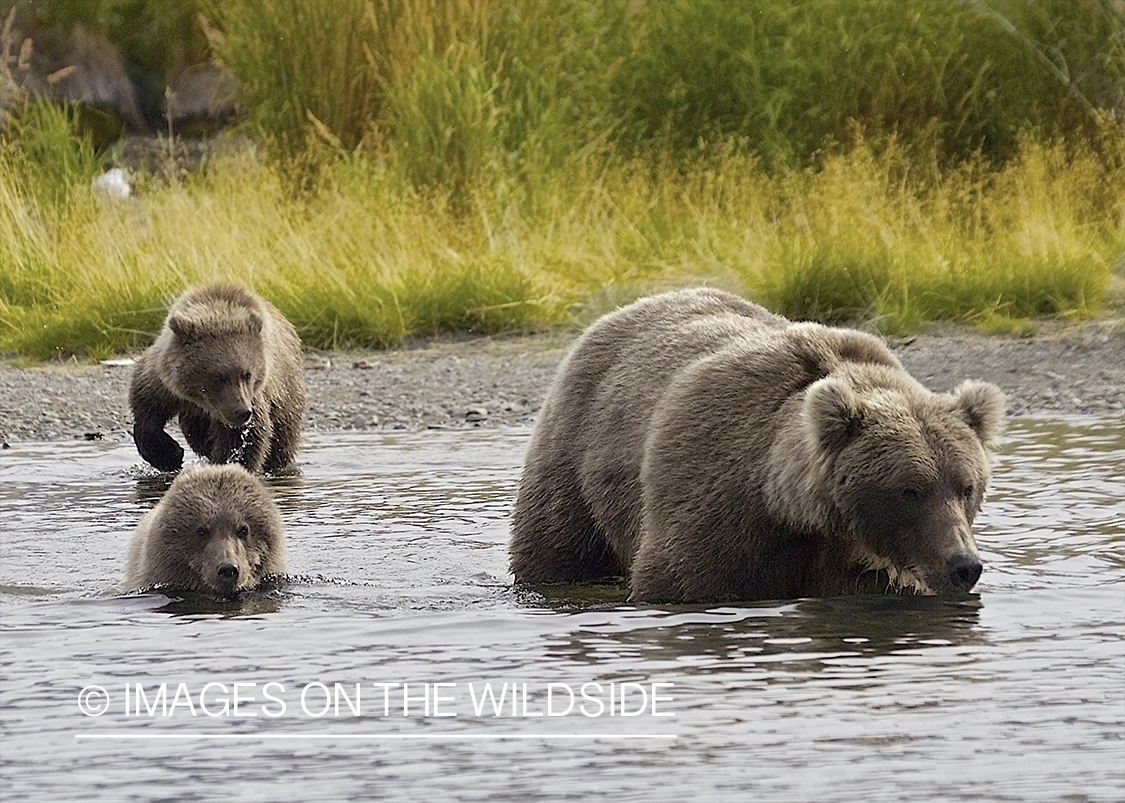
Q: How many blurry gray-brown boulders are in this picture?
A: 2